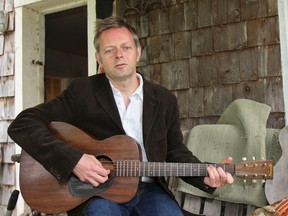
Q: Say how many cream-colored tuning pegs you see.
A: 6